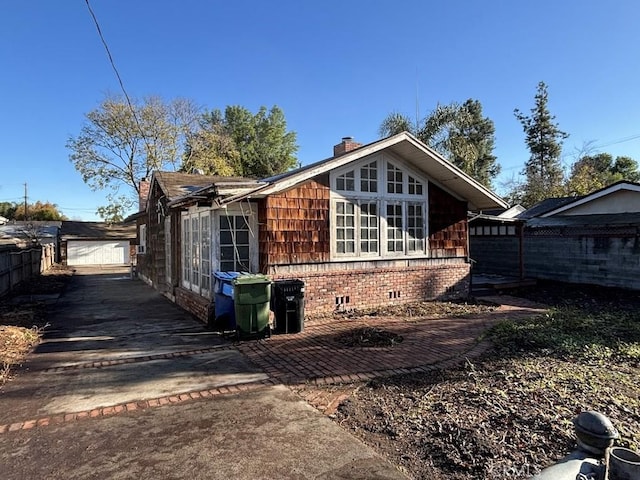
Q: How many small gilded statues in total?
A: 0